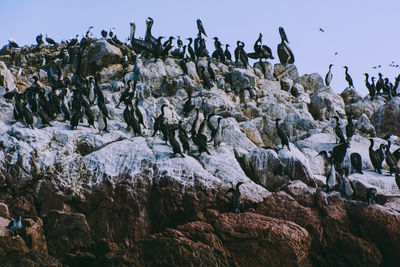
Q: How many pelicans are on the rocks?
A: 5